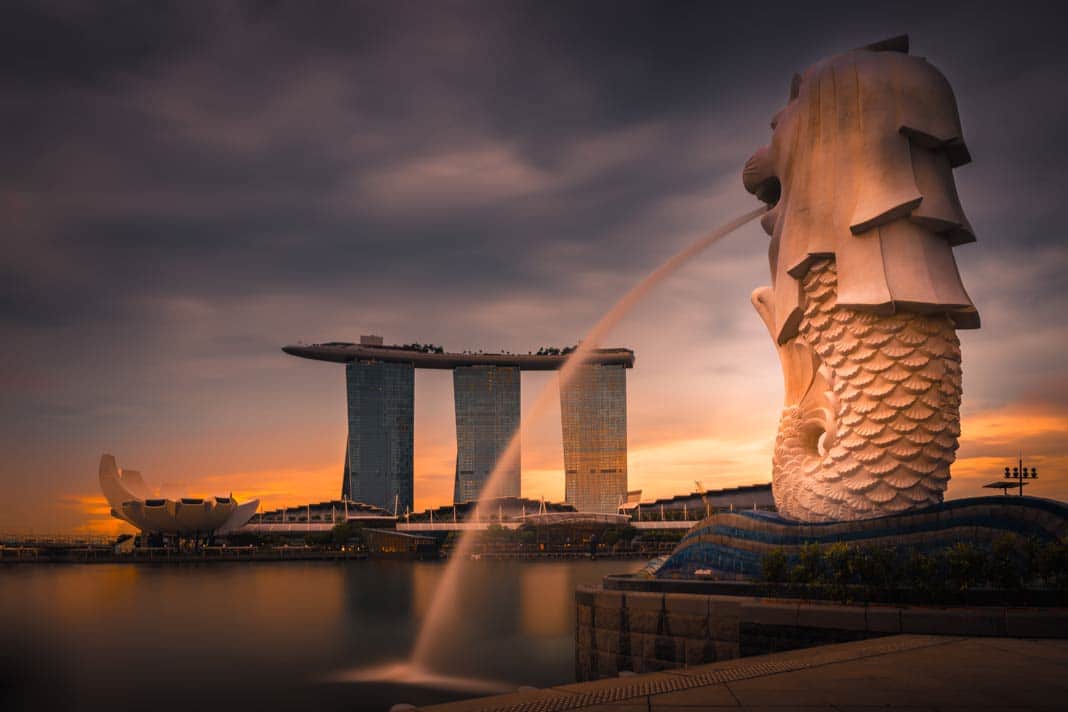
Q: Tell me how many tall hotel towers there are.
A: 3